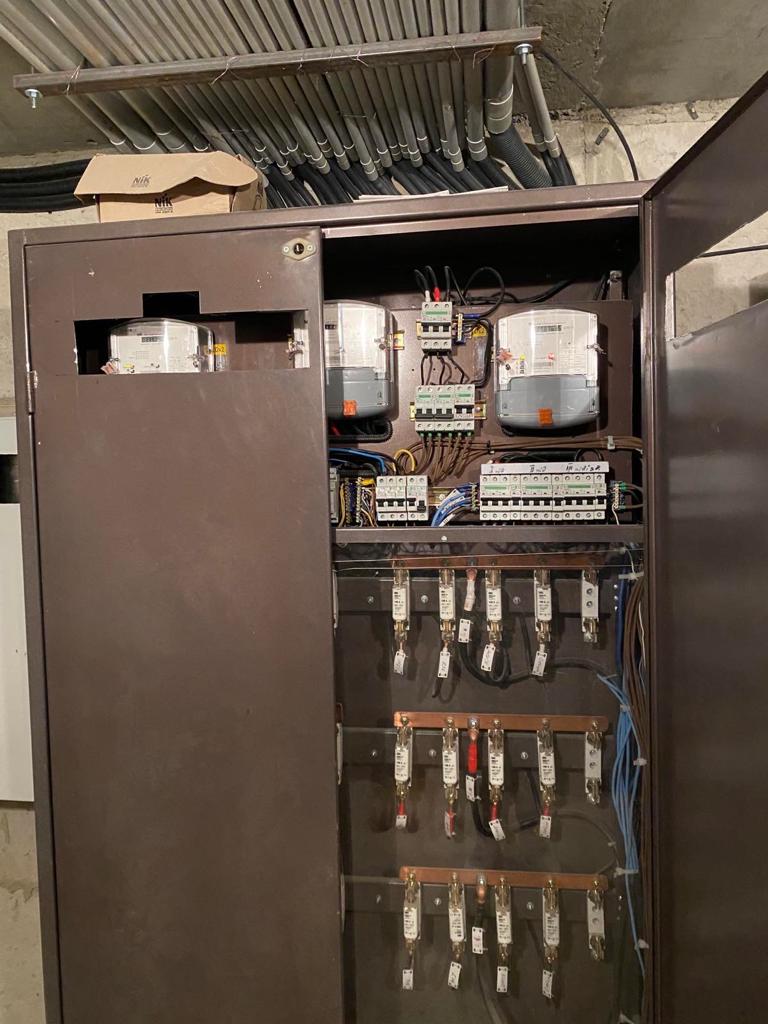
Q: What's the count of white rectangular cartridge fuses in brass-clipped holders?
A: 12